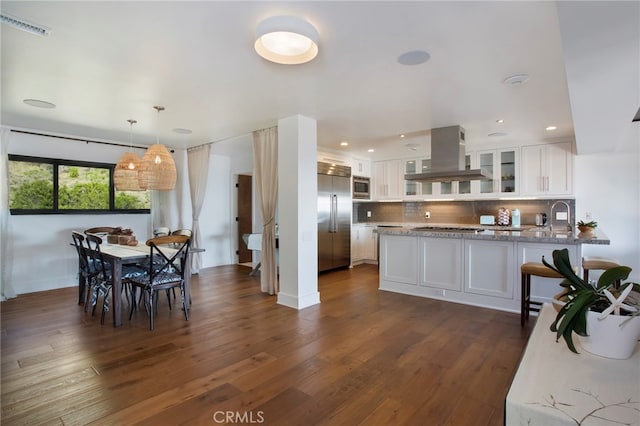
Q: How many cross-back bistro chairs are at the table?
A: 6